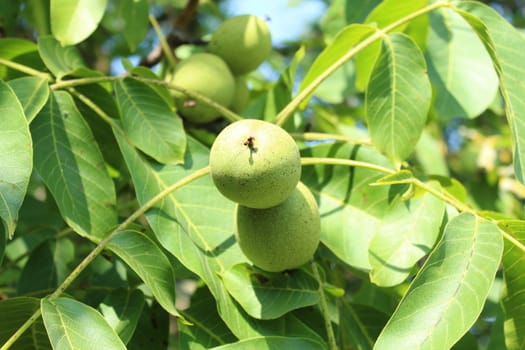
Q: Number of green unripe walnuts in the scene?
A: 5